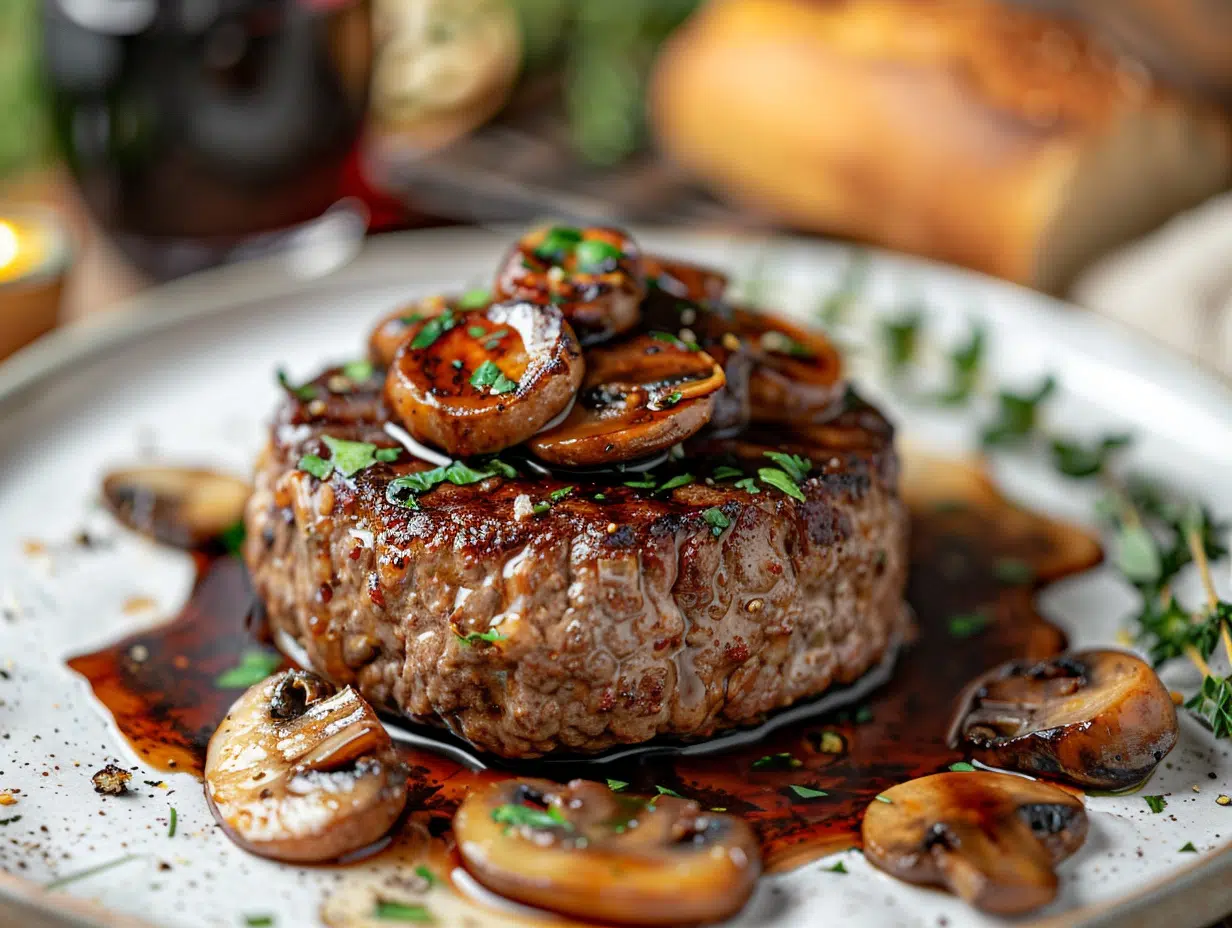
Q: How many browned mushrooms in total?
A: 11